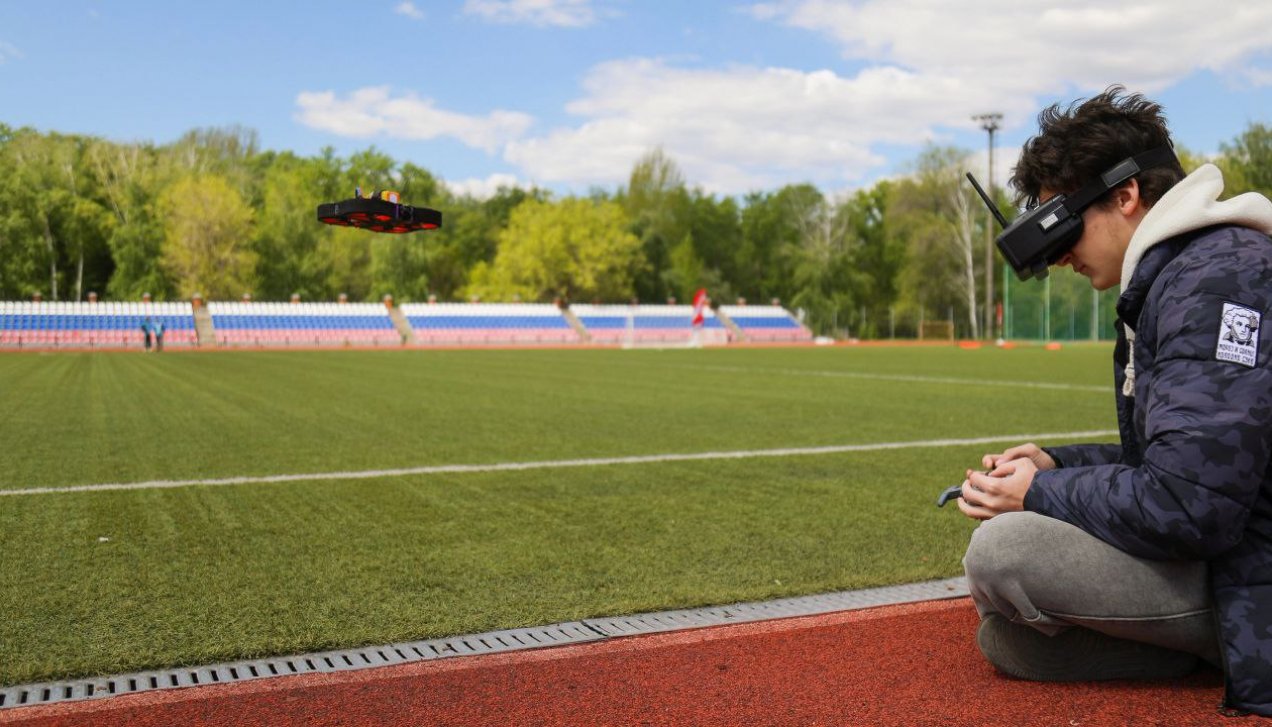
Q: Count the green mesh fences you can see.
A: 1